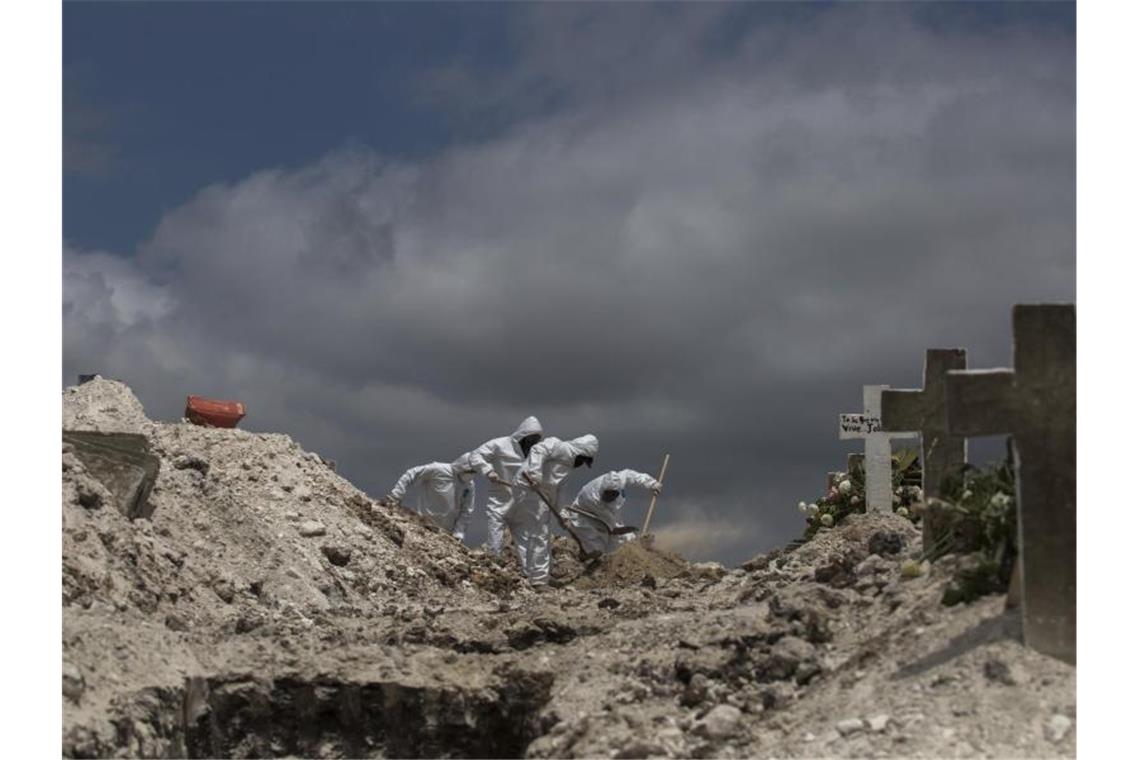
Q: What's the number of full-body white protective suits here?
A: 4